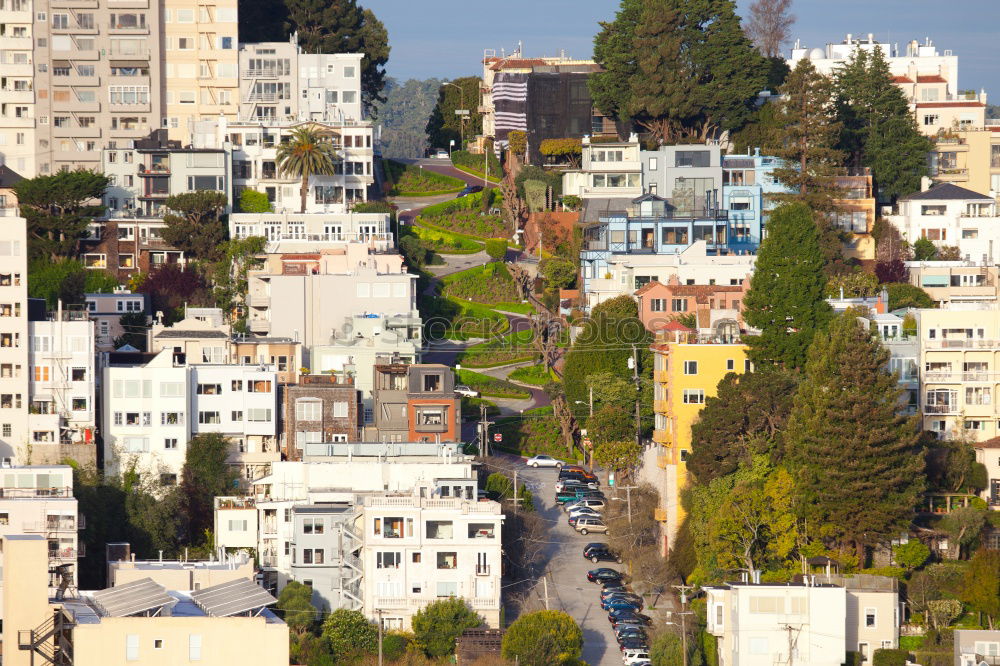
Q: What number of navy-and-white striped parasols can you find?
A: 0